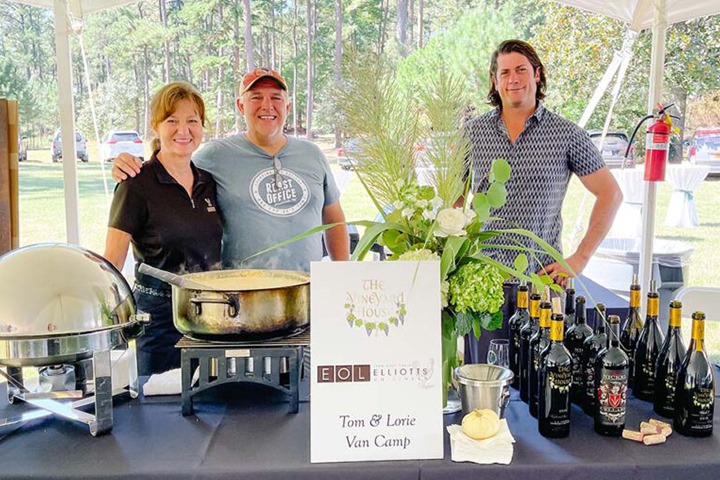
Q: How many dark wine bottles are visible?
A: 12